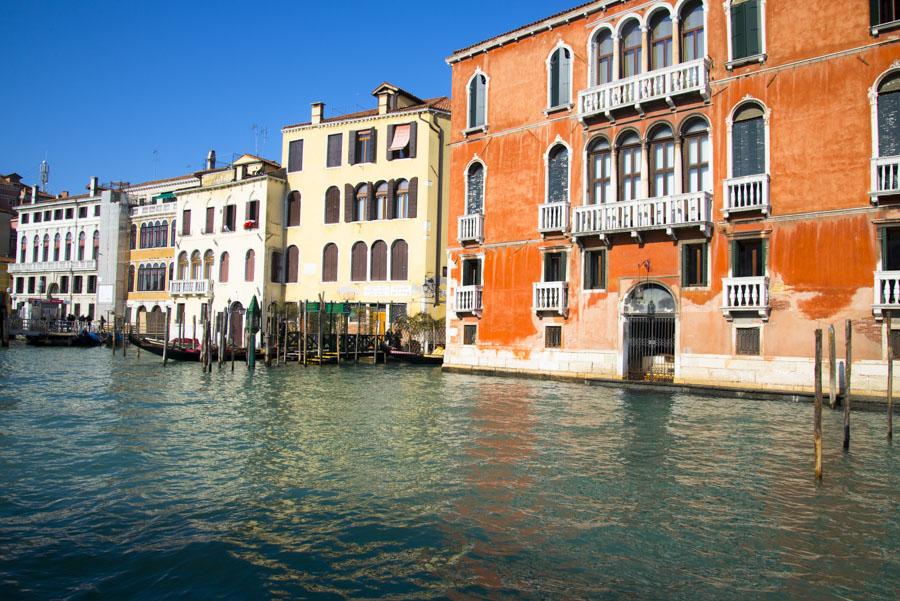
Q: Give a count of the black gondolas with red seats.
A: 1